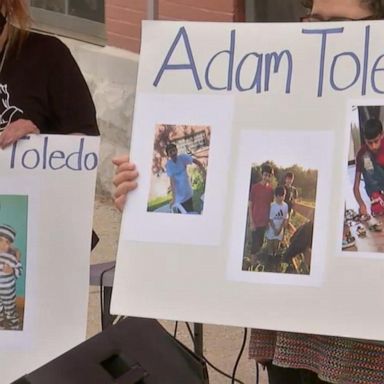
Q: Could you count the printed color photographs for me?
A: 4